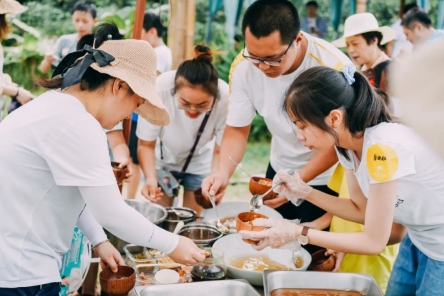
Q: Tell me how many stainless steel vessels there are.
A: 5